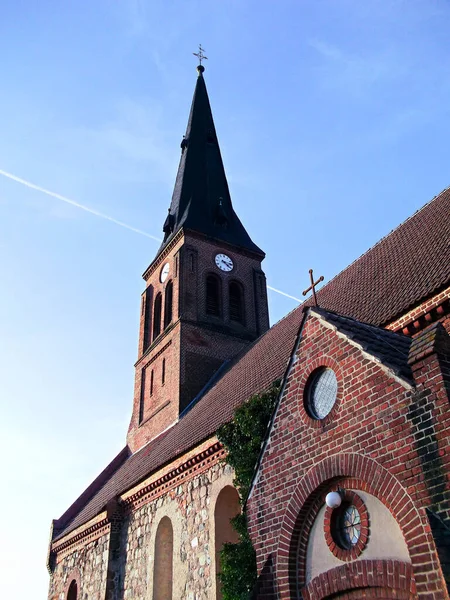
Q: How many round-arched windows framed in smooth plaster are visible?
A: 2